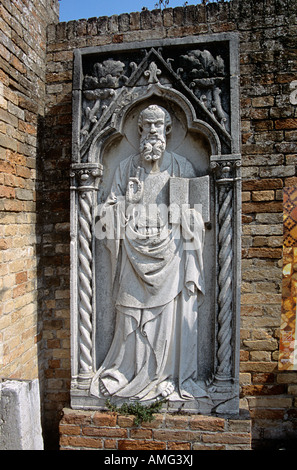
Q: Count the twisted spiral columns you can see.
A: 2